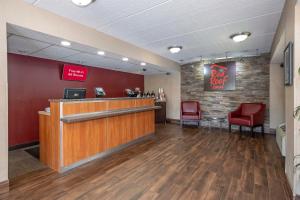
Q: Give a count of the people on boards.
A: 0